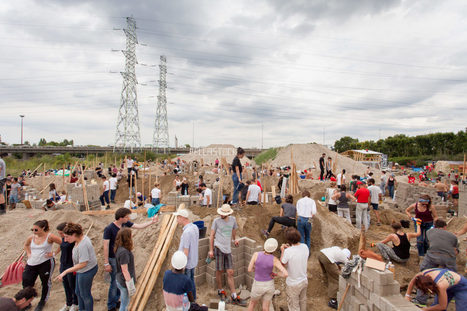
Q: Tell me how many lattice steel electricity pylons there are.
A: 2